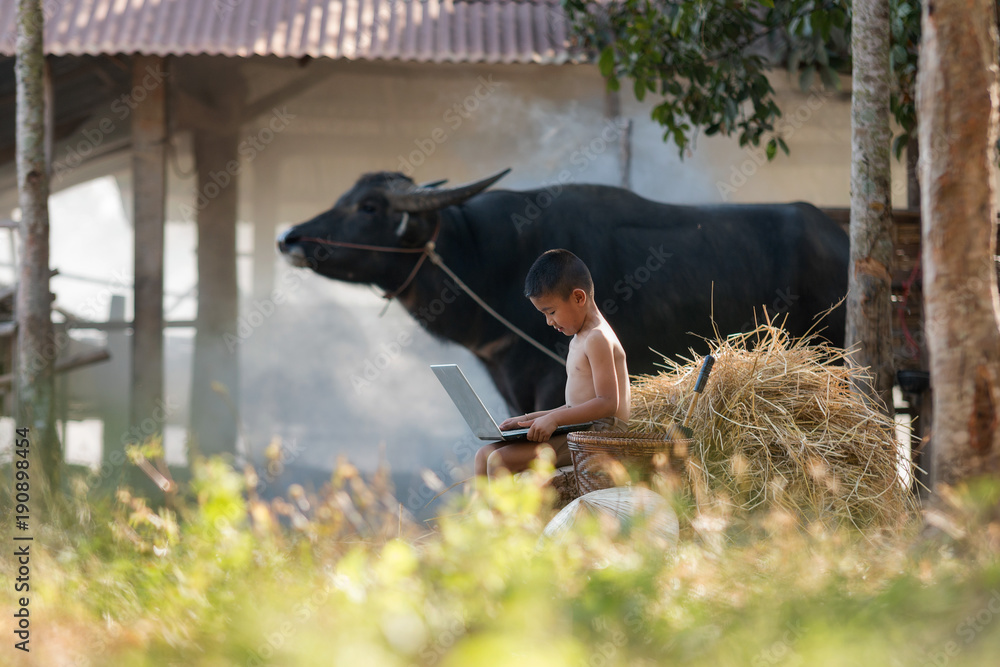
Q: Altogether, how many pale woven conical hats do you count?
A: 1